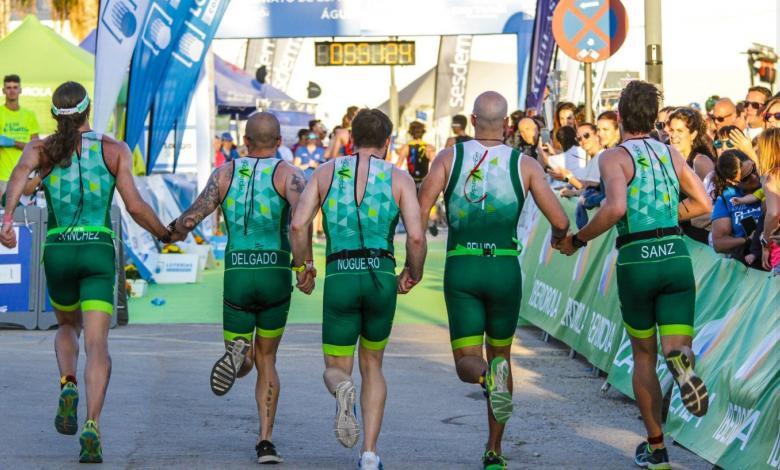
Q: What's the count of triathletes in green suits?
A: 5